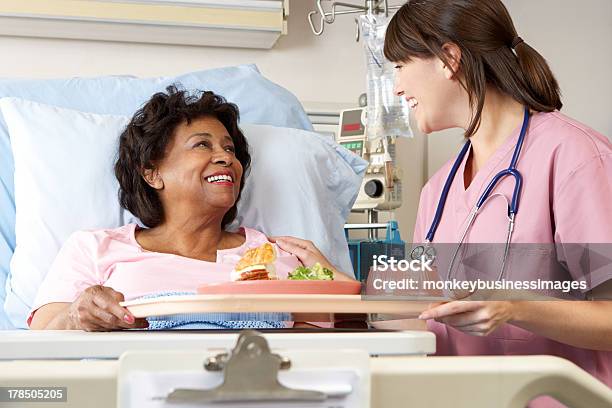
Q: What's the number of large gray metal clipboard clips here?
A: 1